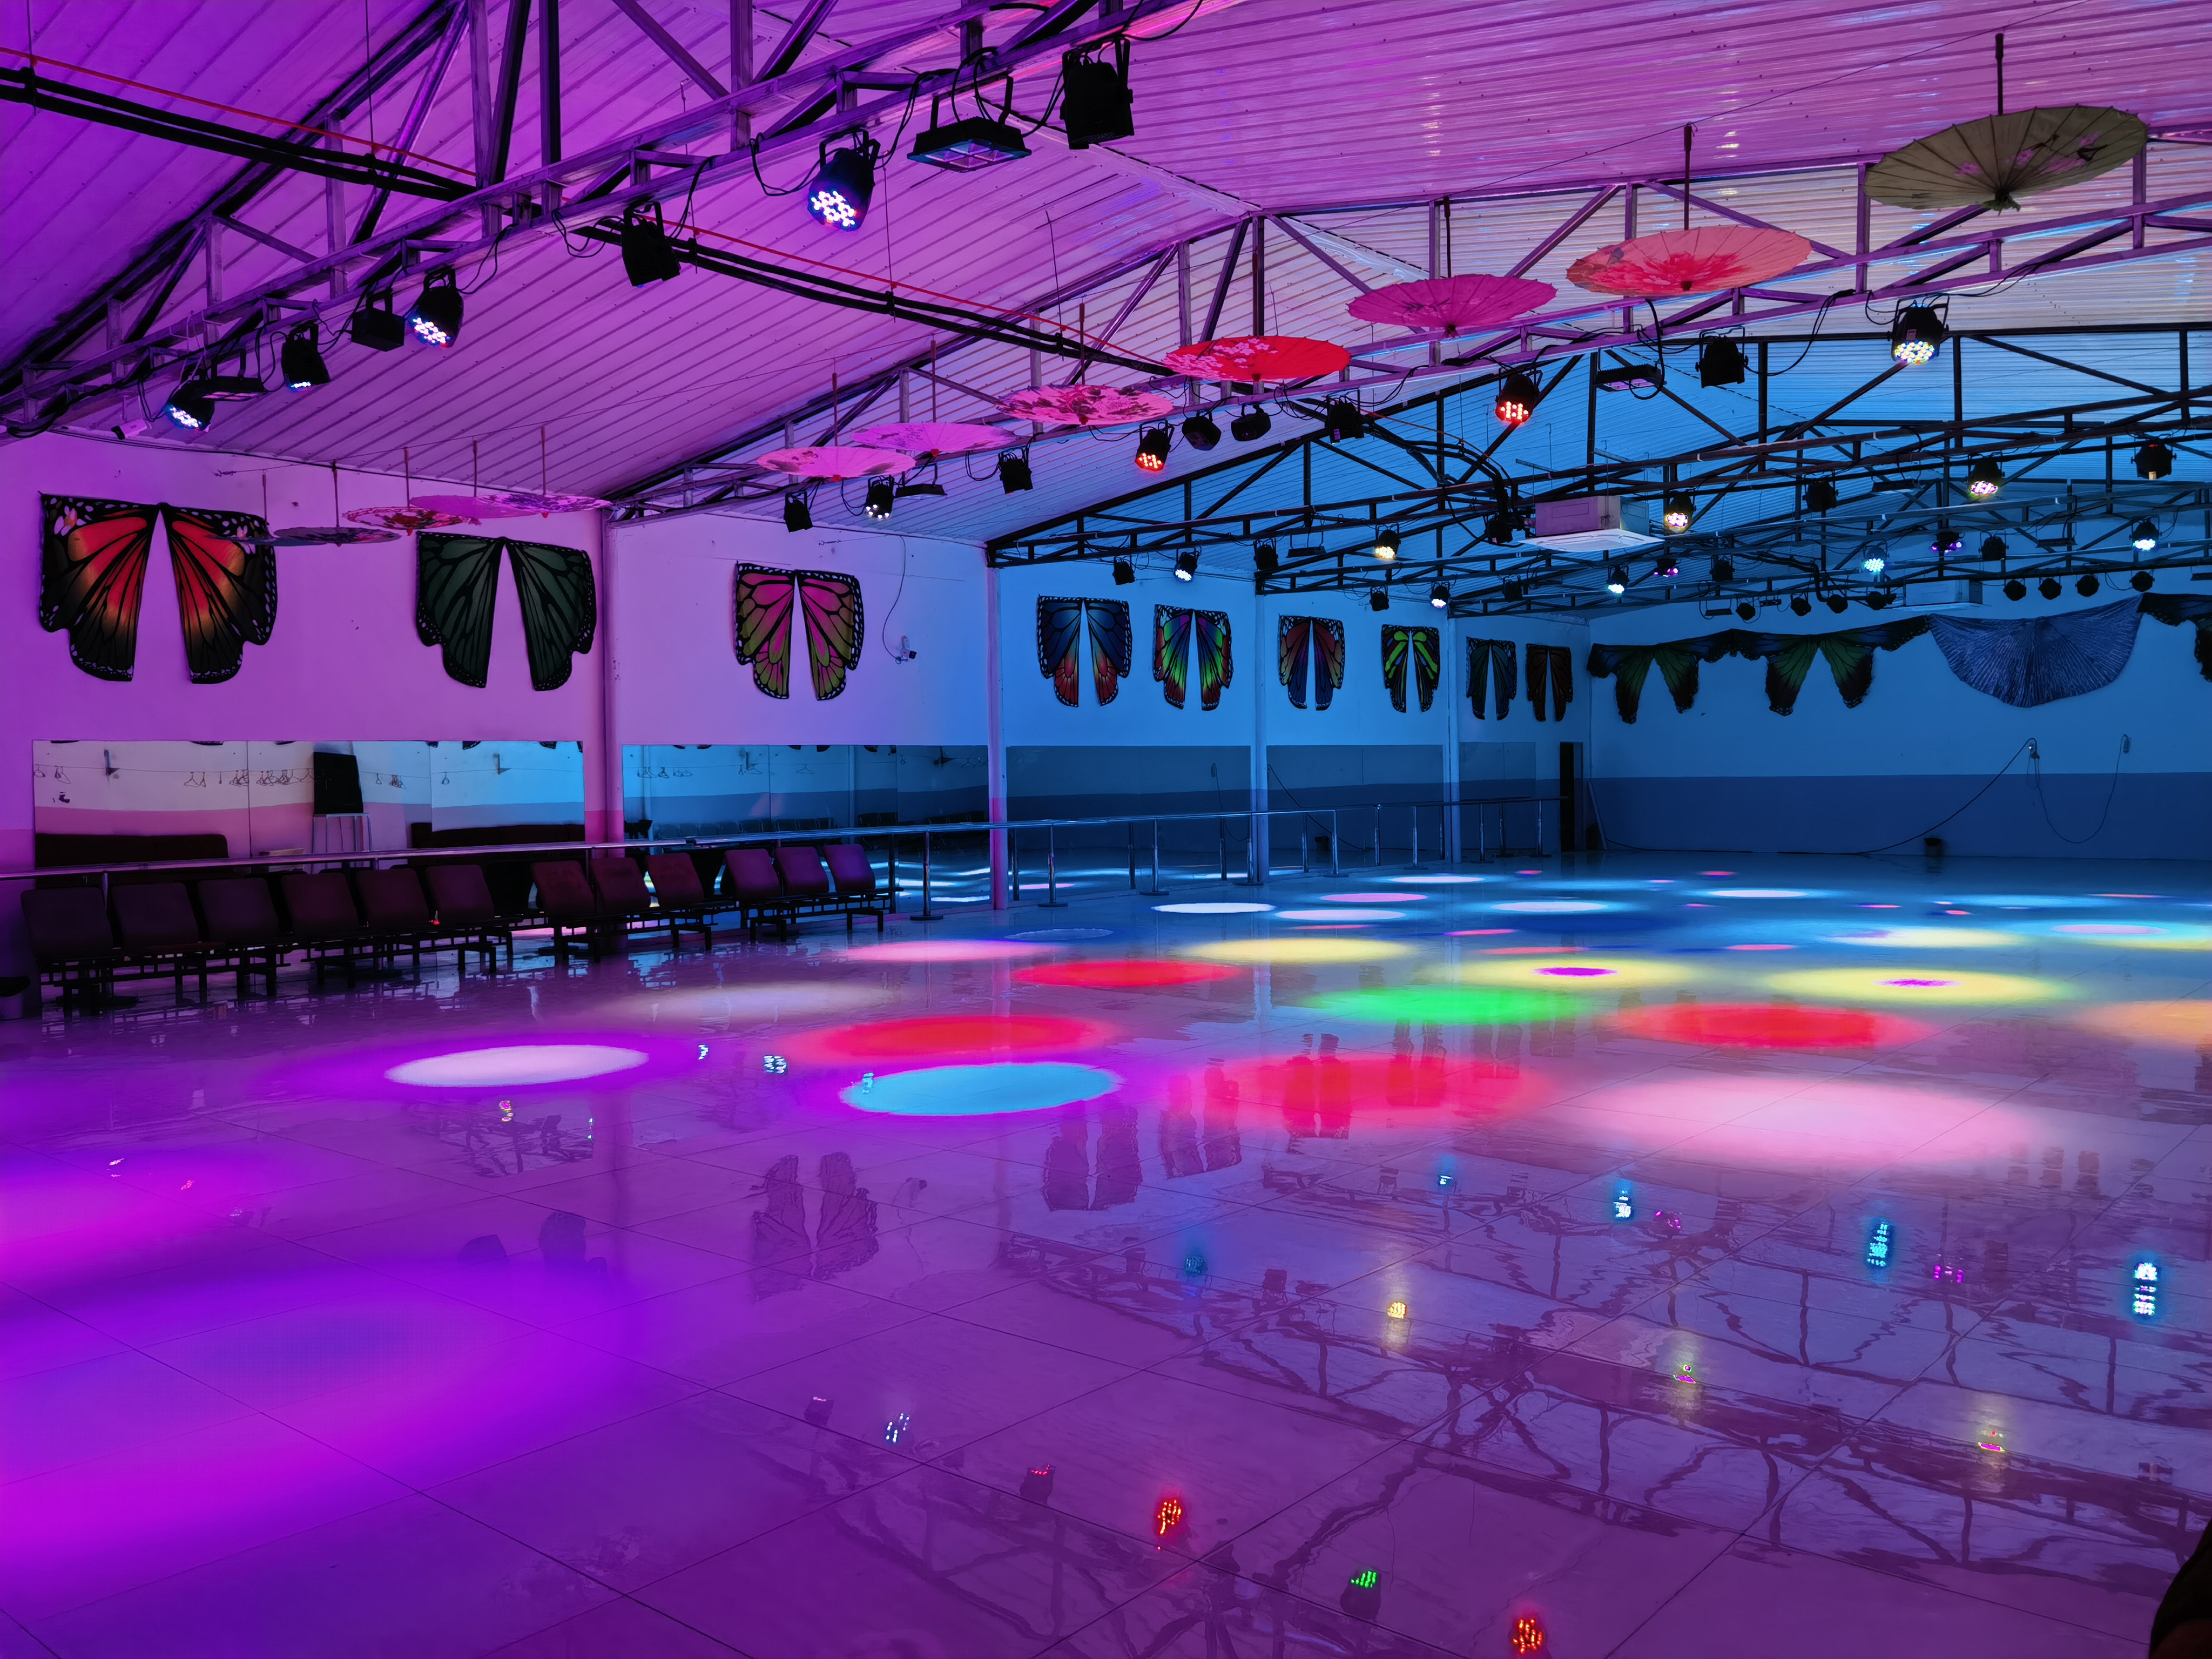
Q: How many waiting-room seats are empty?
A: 12